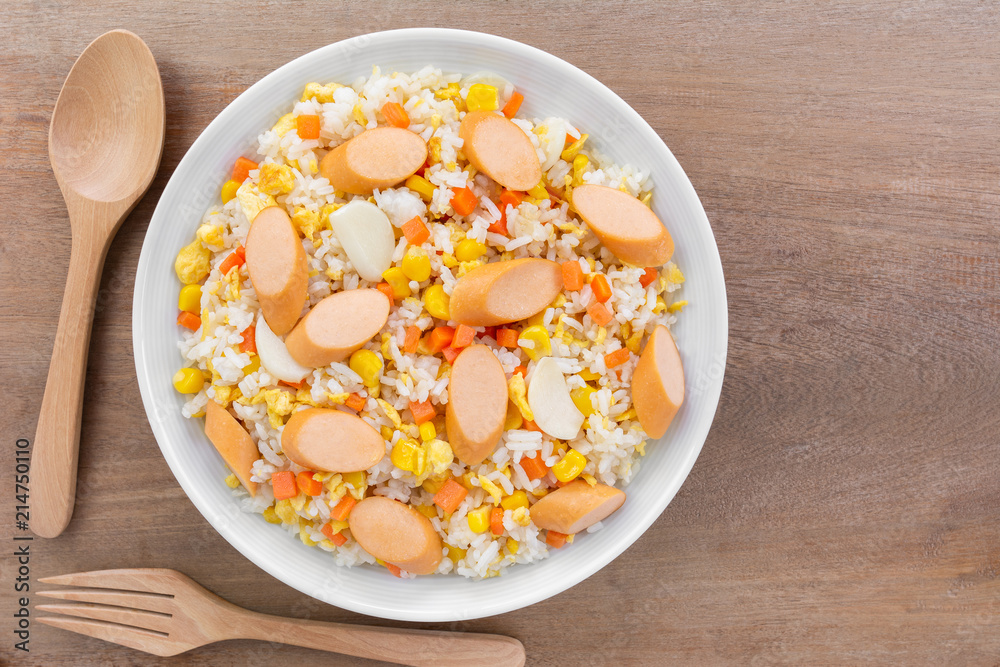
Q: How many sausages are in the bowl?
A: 12